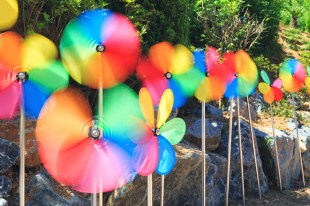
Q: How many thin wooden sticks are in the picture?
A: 11